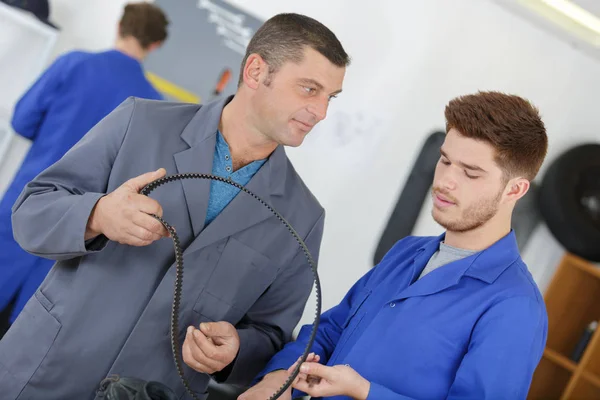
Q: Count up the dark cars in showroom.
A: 0